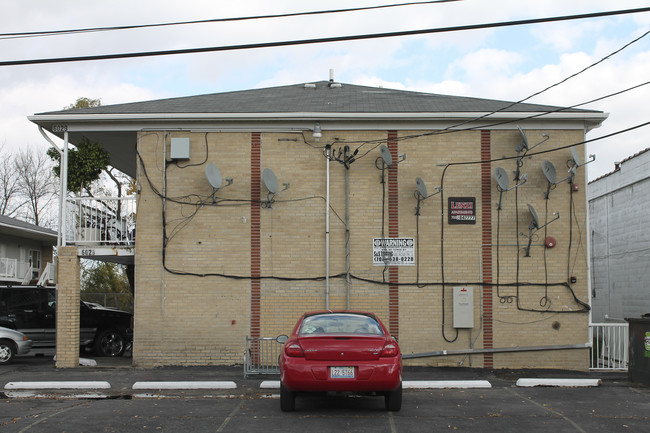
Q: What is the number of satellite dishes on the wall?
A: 9